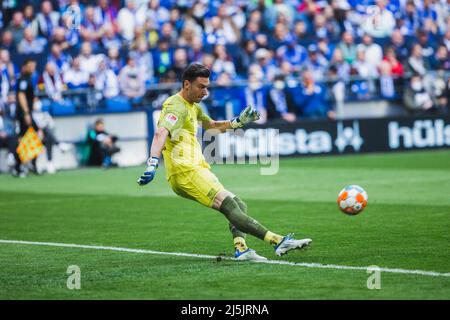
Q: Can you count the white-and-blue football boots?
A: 2